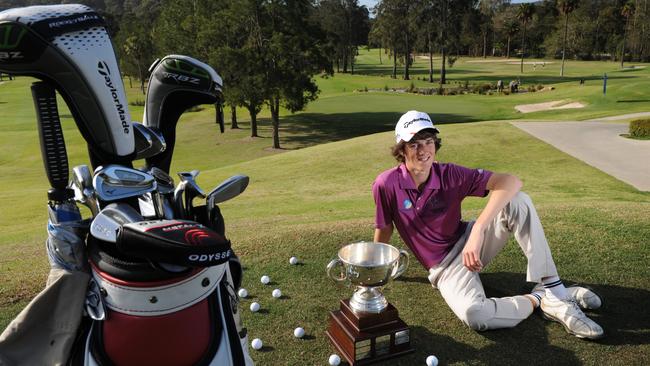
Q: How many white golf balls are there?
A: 9